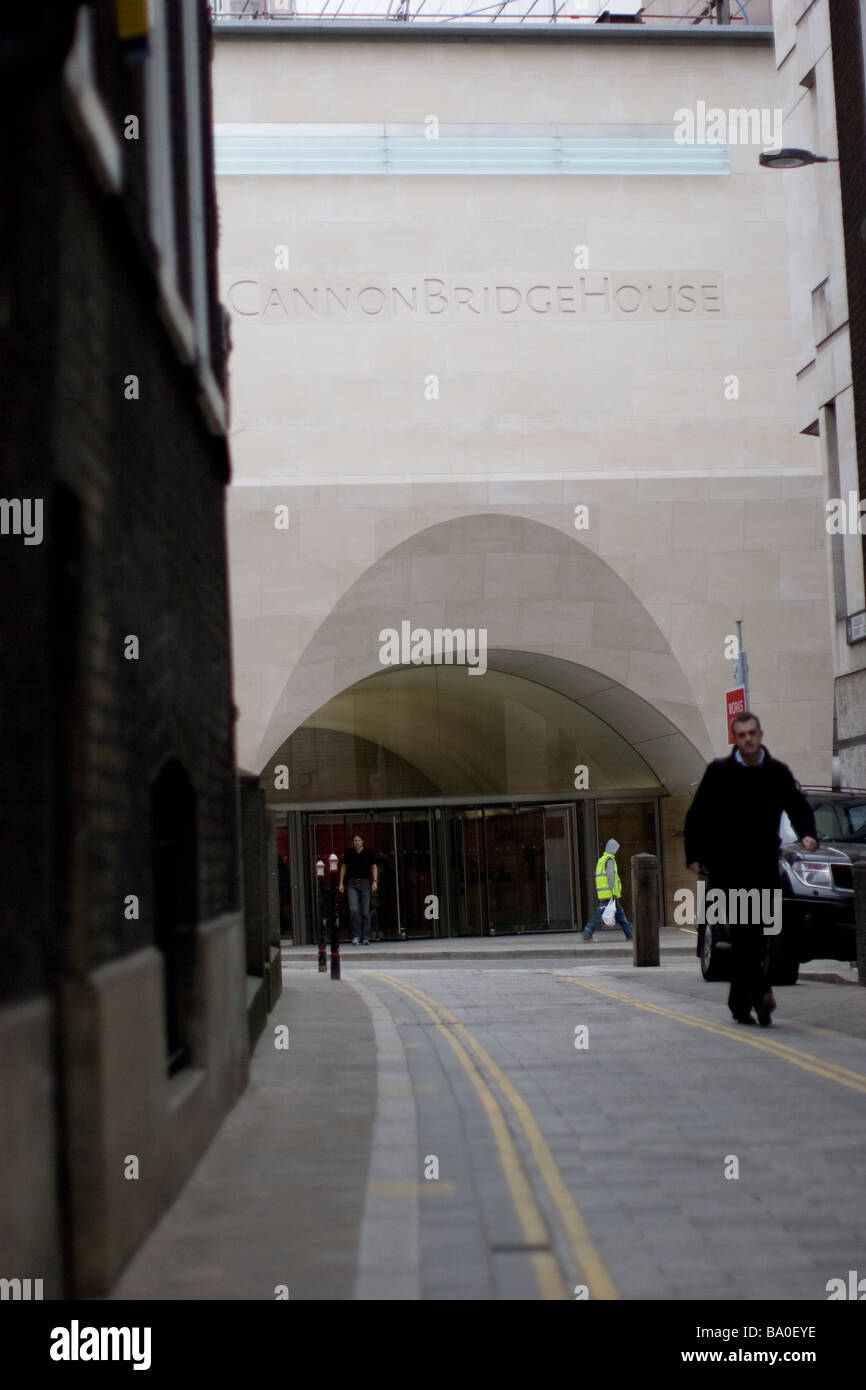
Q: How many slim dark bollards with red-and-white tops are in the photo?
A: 2